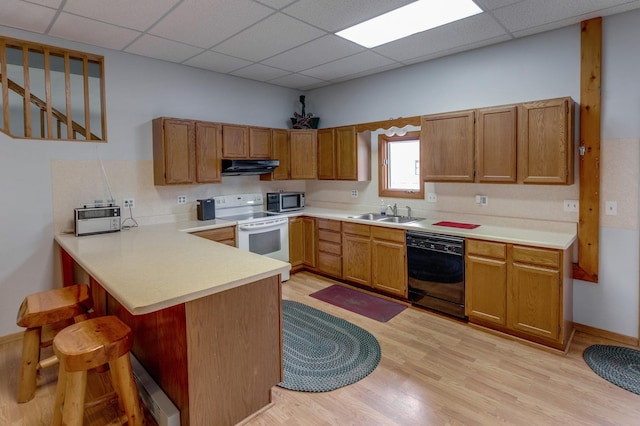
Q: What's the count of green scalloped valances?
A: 0